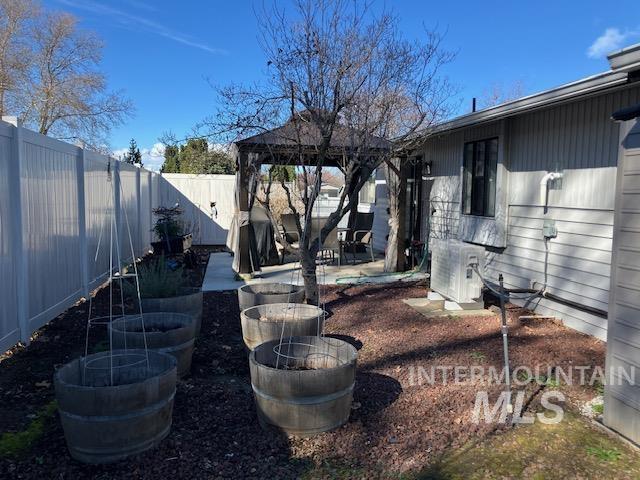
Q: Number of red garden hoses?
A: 0